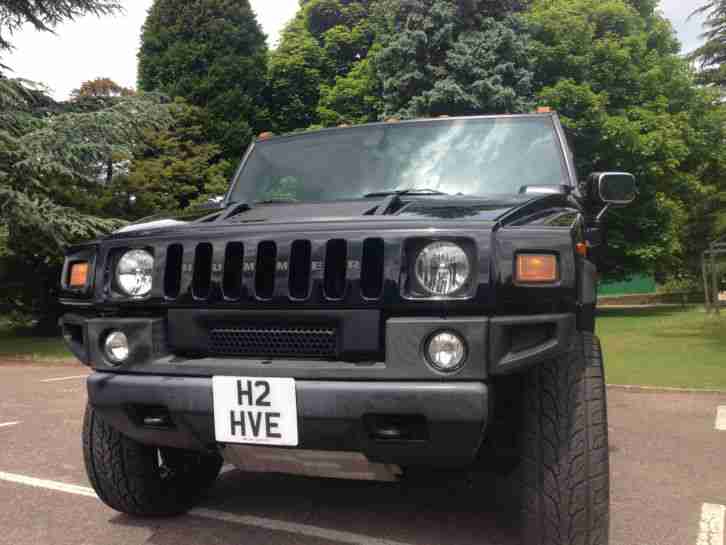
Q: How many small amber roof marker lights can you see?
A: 5